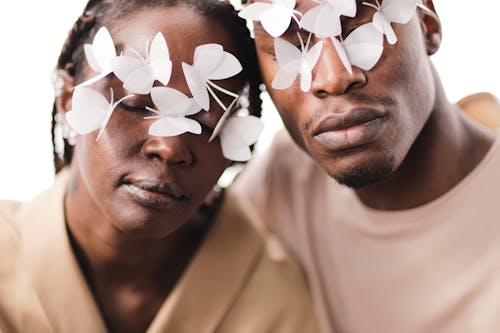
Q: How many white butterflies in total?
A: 11